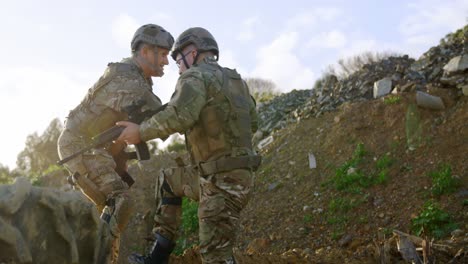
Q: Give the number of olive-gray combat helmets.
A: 2